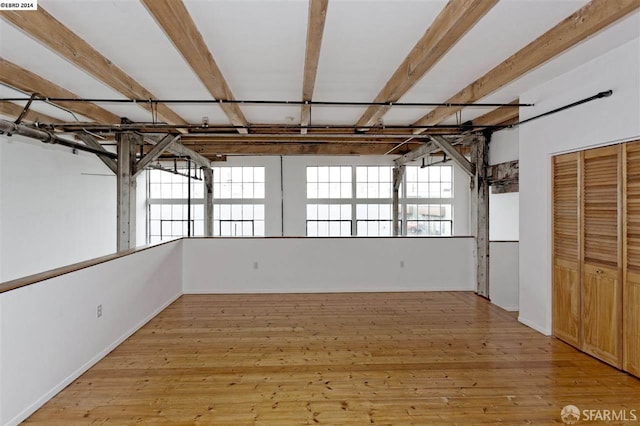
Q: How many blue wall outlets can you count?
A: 0